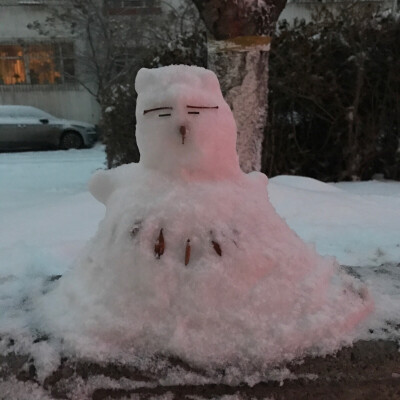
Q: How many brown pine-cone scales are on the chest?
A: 3